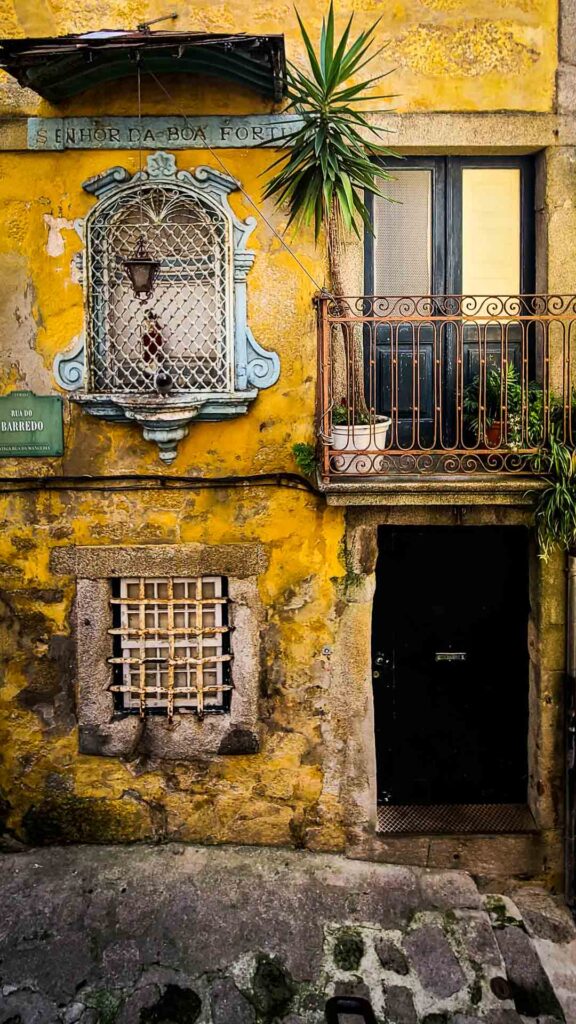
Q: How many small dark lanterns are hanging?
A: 1